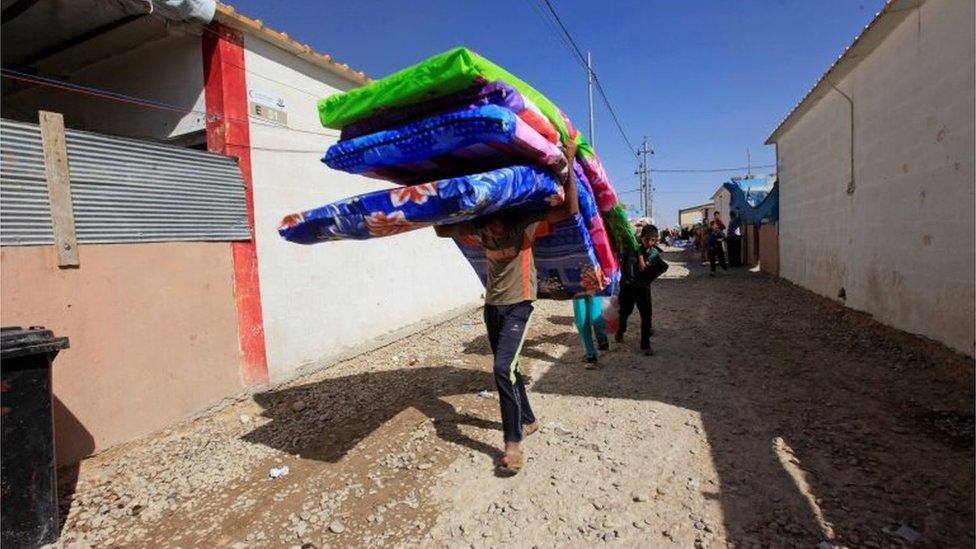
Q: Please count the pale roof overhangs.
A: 2